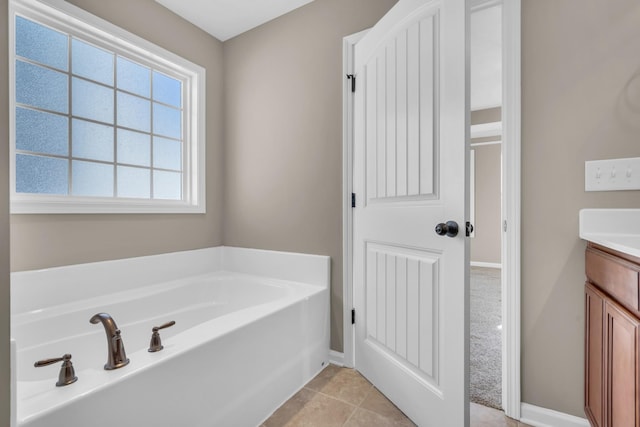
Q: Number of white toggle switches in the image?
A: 3